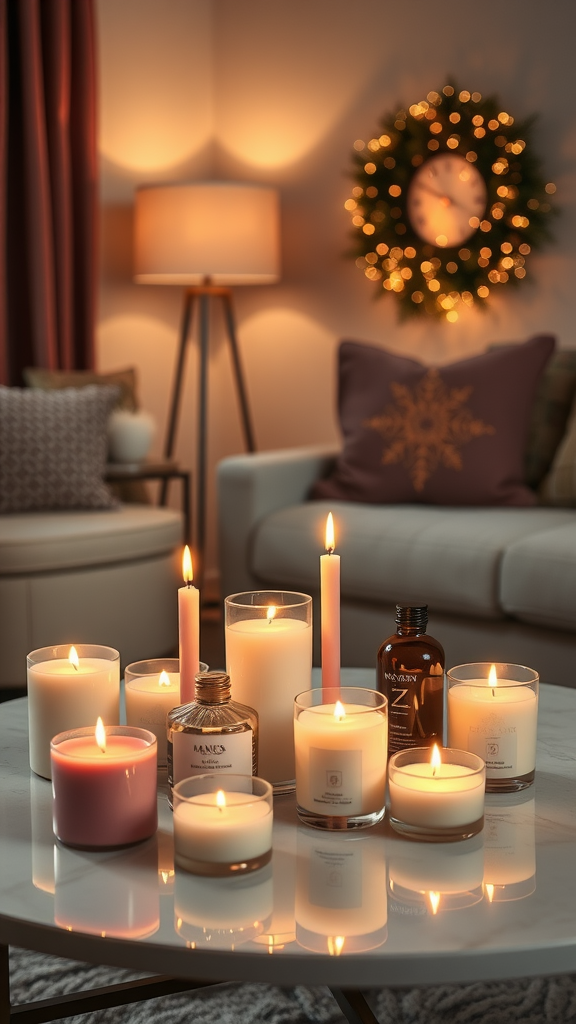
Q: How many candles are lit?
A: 10